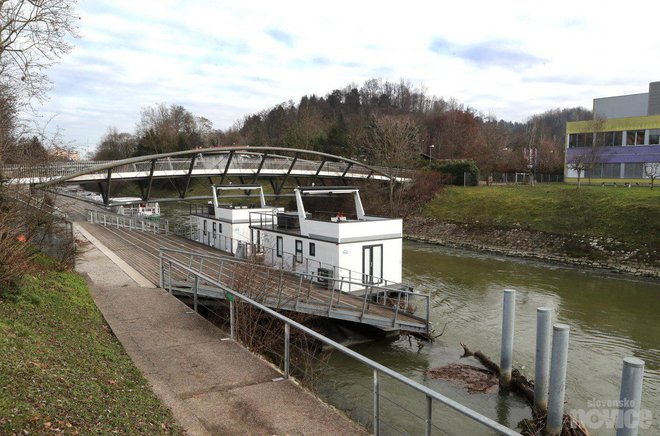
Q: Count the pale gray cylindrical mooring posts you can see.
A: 4